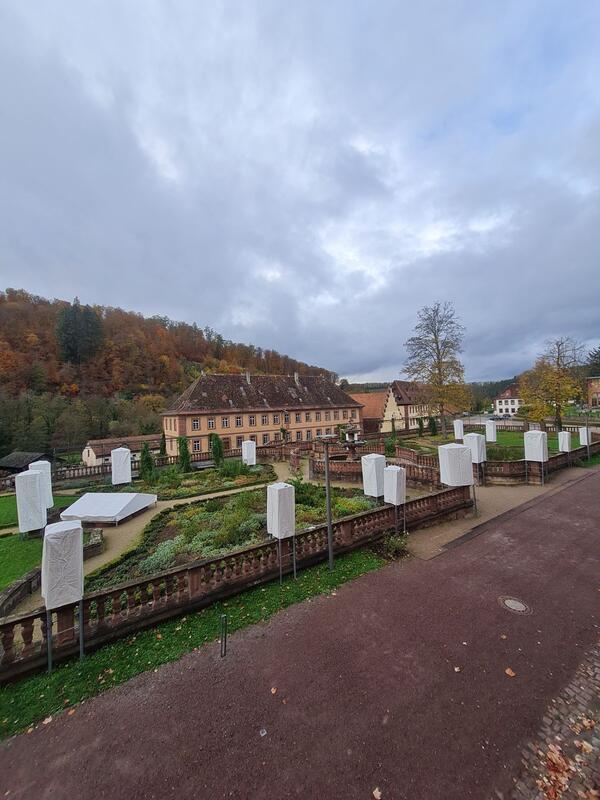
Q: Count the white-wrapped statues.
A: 15